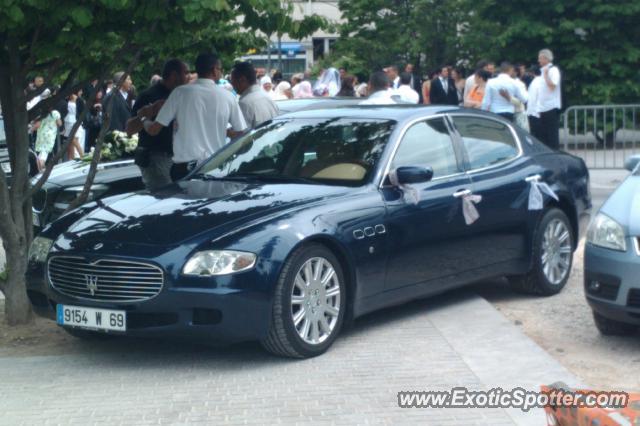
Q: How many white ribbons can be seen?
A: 3